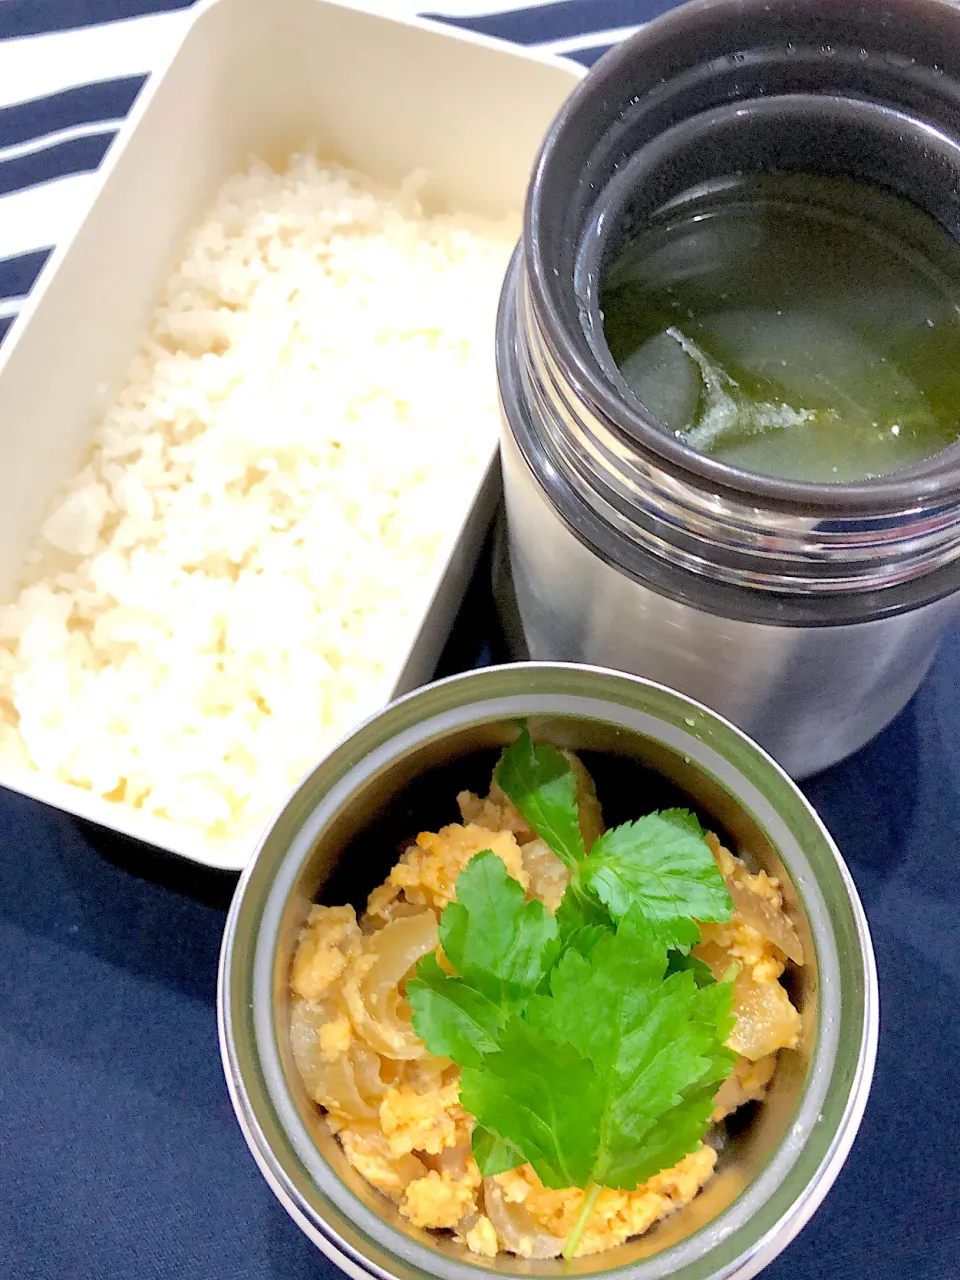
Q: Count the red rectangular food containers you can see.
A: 0